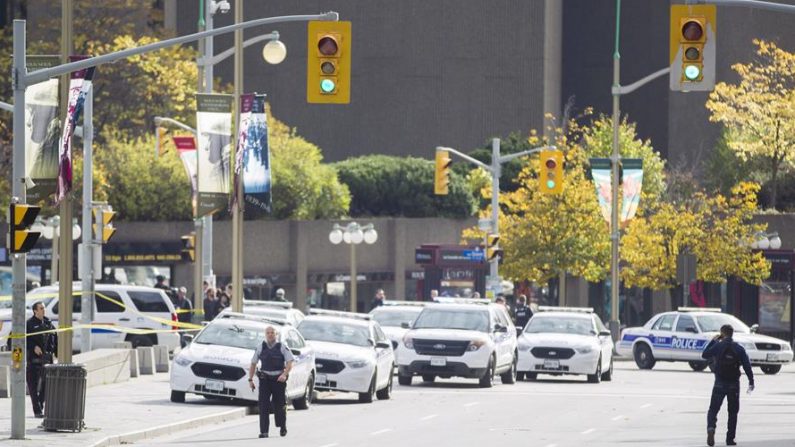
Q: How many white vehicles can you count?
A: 8